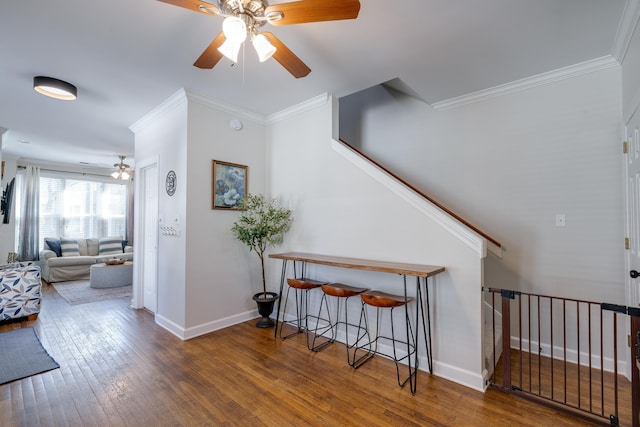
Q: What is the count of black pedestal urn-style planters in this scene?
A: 1